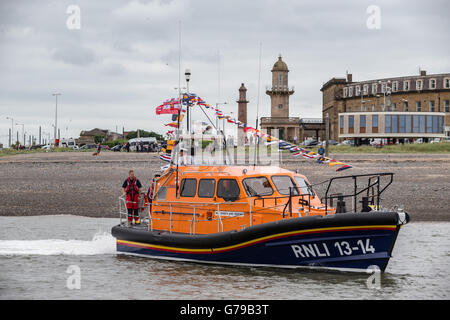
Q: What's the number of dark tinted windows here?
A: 3